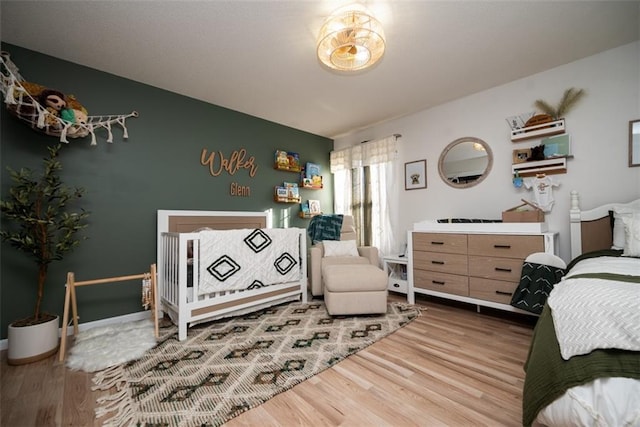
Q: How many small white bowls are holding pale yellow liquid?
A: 0